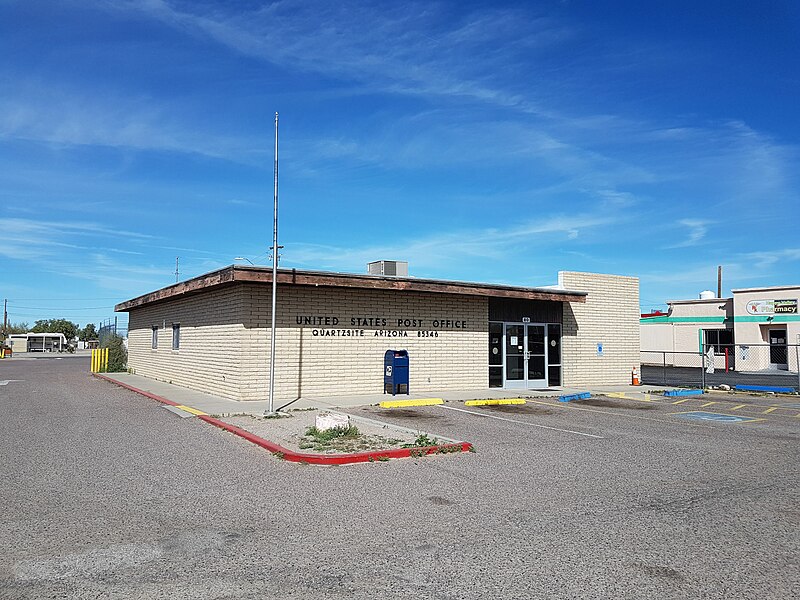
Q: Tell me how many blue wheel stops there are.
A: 3